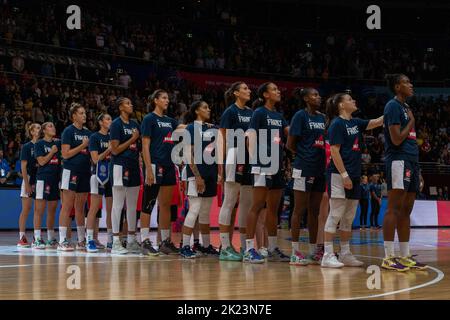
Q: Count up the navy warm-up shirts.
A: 12